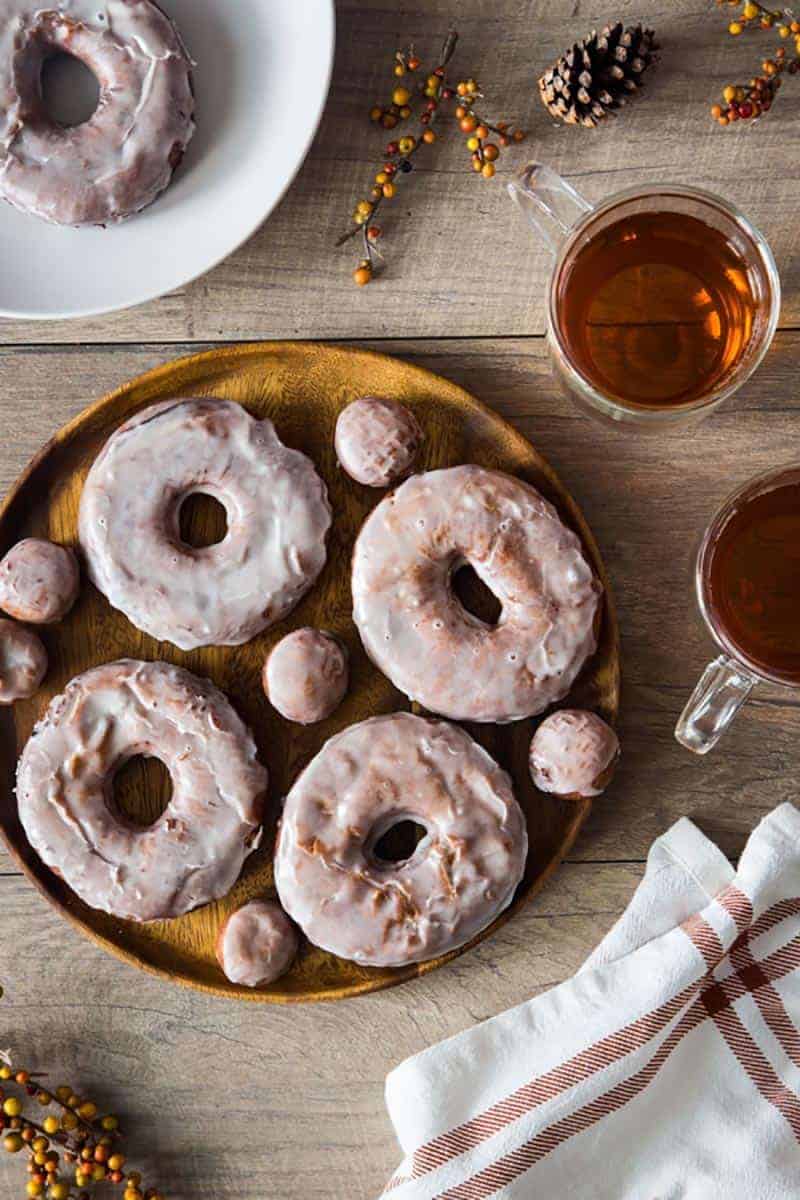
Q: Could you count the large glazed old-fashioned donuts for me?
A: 5